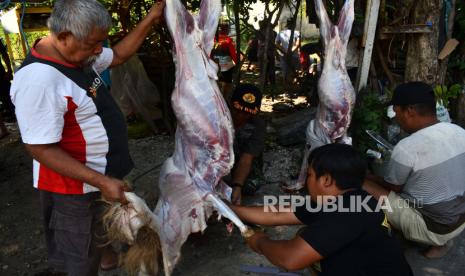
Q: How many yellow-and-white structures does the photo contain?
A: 1